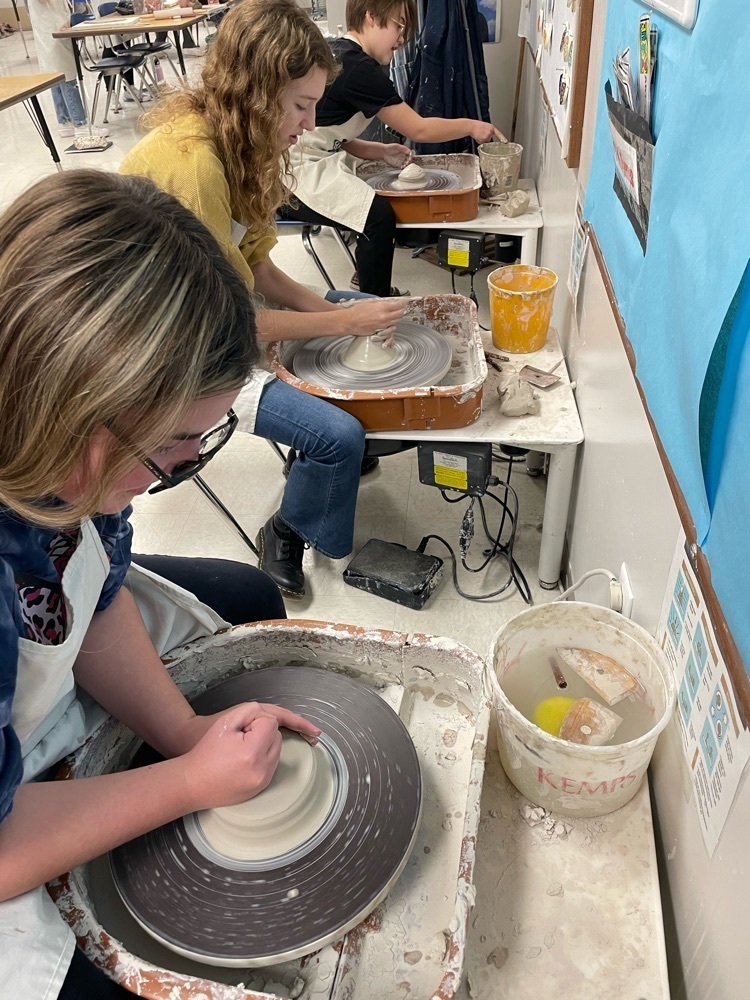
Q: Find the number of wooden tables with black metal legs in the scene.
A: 2